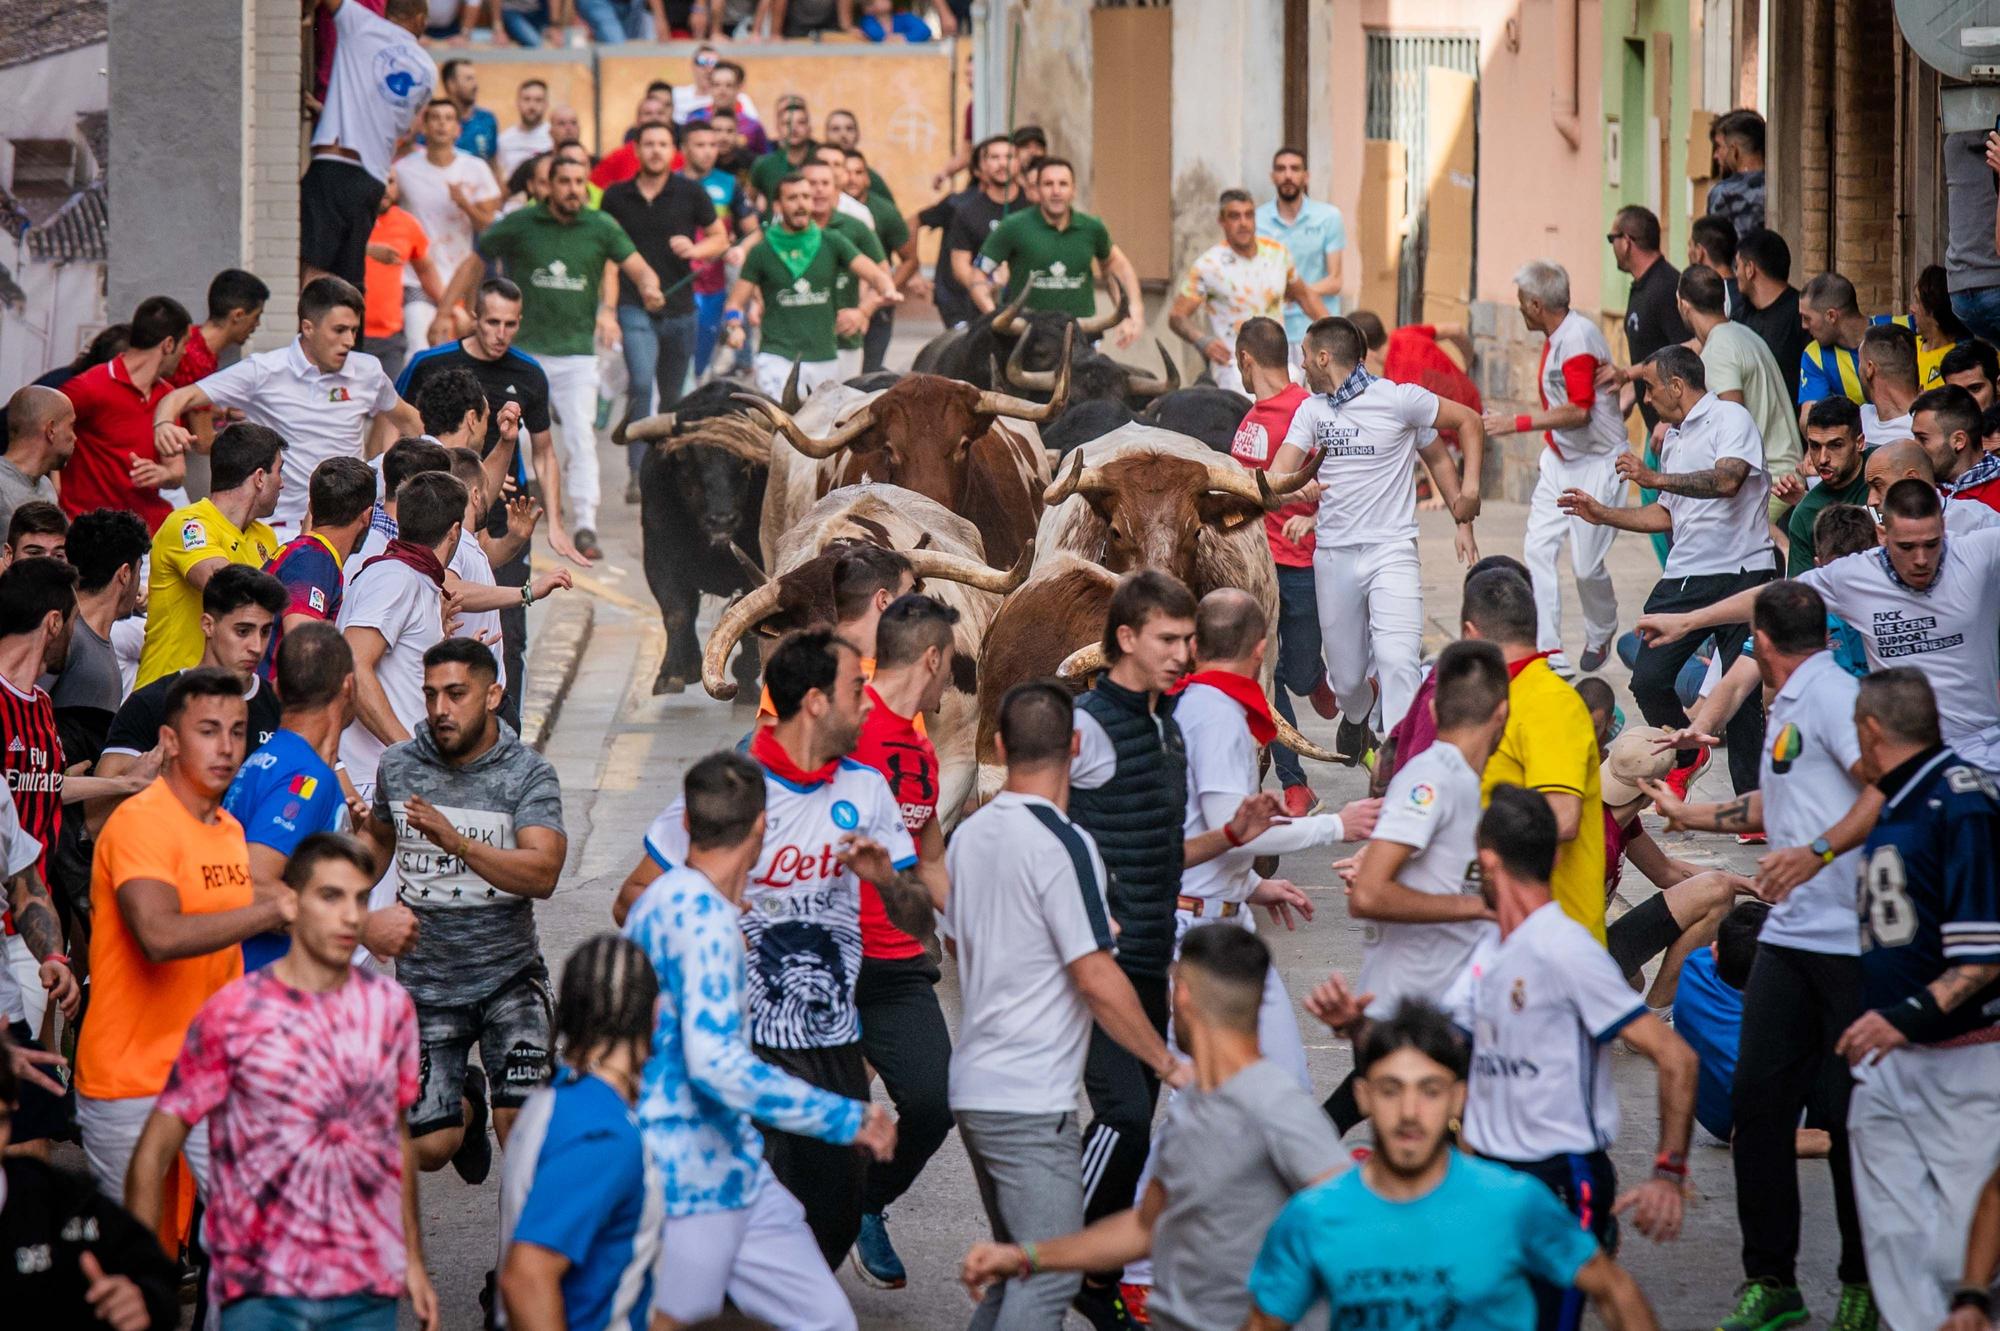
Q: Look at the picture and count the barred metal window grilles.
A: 1